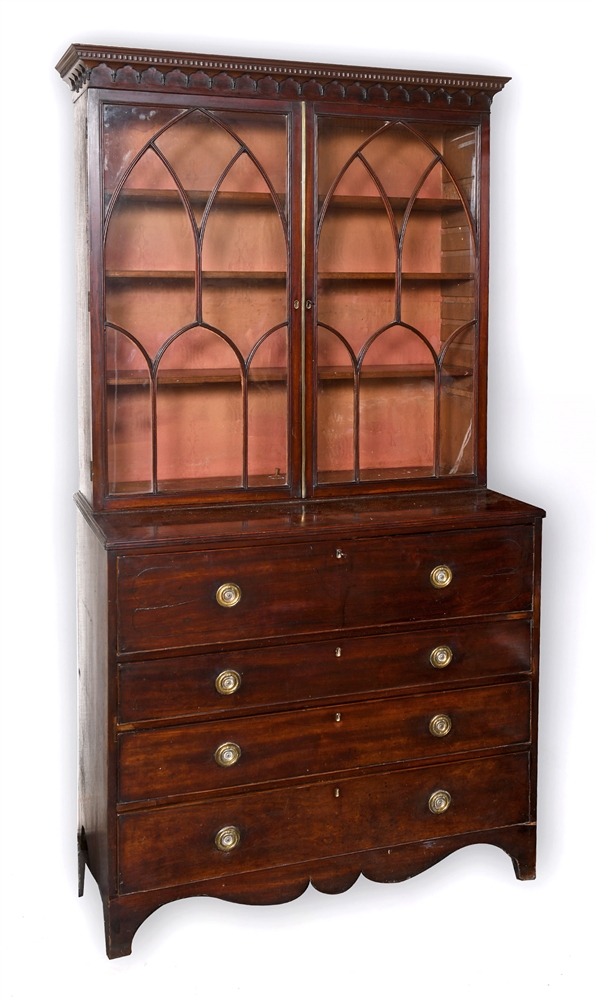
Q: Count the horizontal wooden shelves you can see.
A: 3